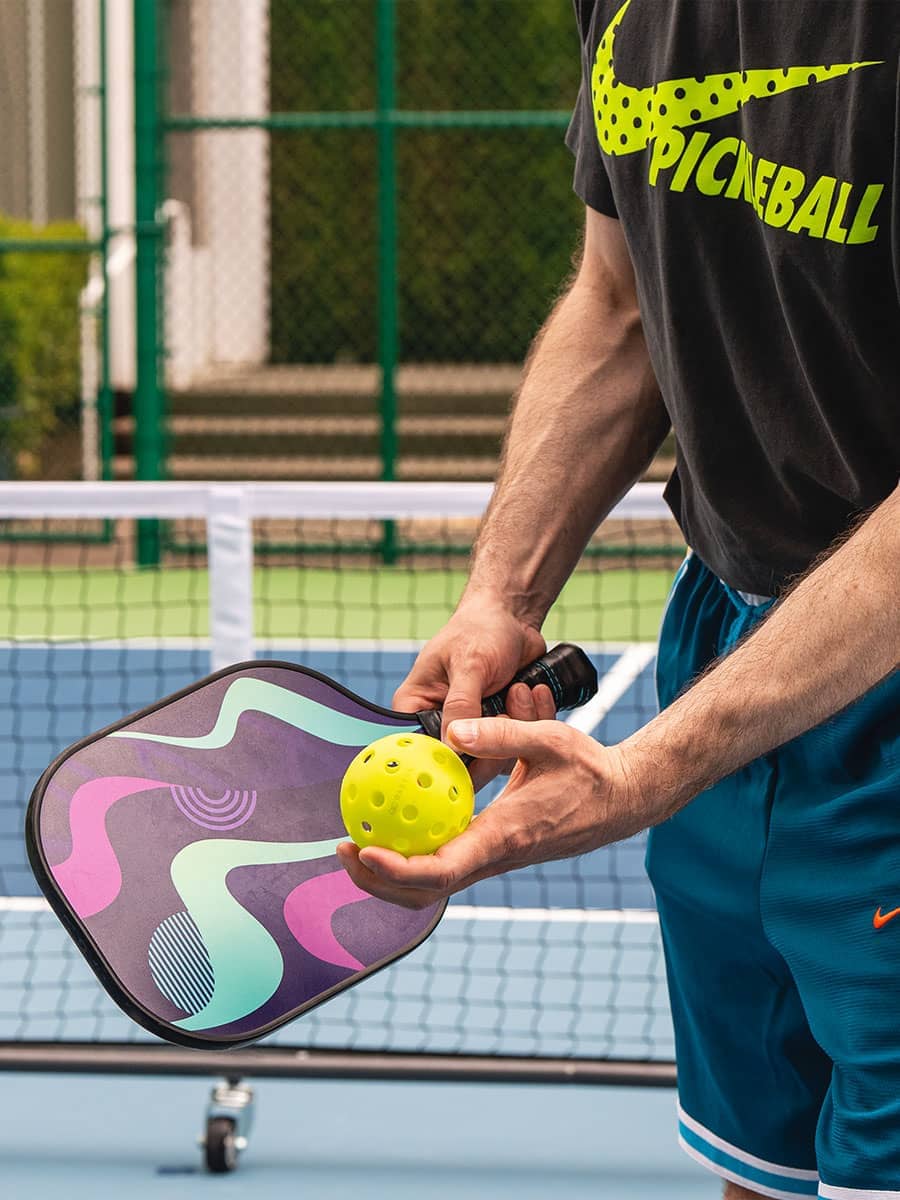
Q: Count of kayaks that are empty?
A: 0